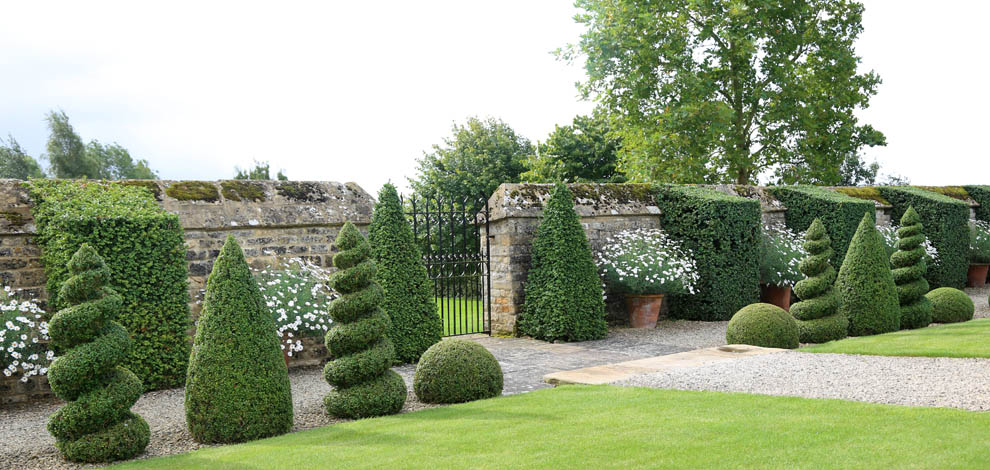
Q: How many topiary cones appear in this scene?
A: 4